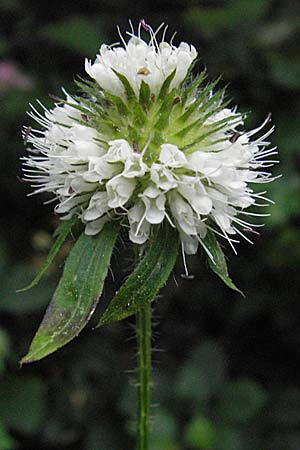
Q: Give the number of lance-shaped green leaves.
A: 4